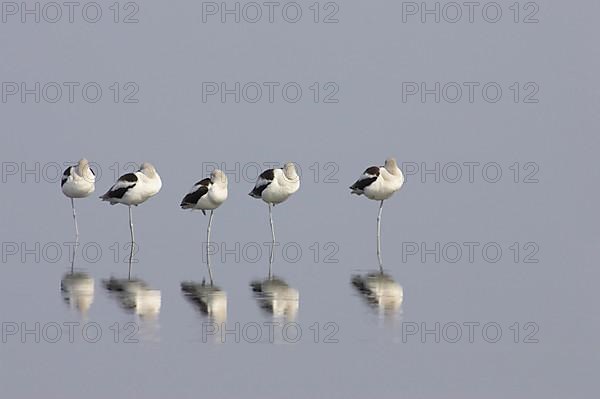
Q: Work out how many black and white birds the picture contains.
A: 5